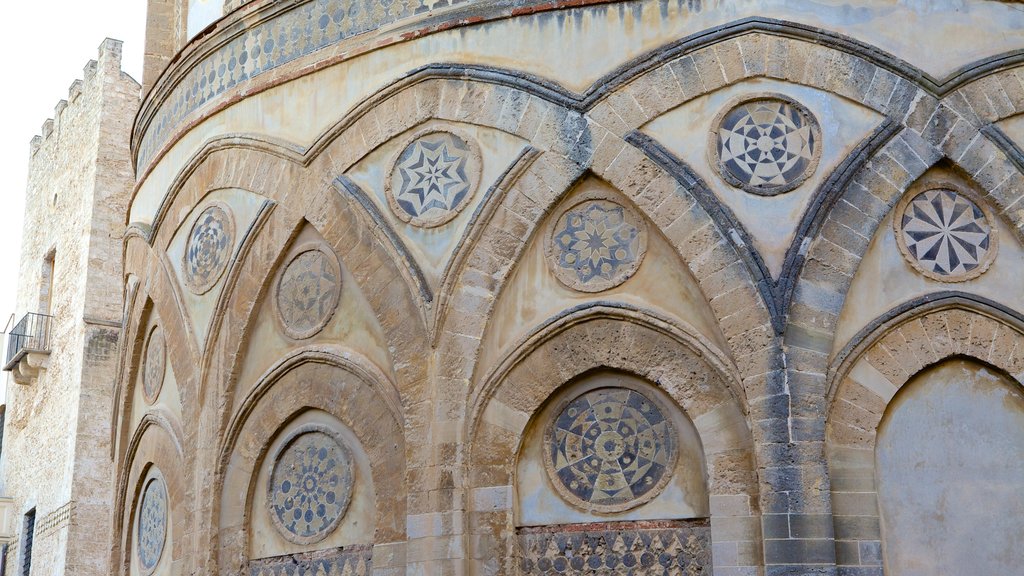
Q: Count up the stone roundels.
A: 10